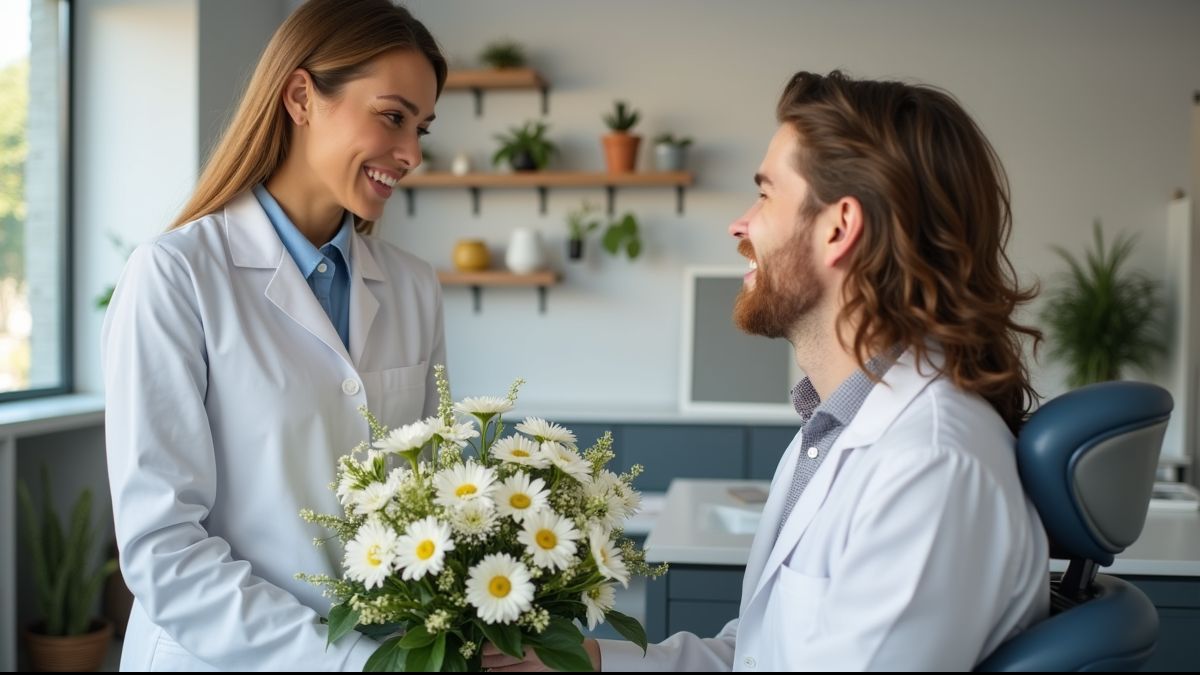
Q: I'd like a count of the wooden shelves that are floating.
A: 3